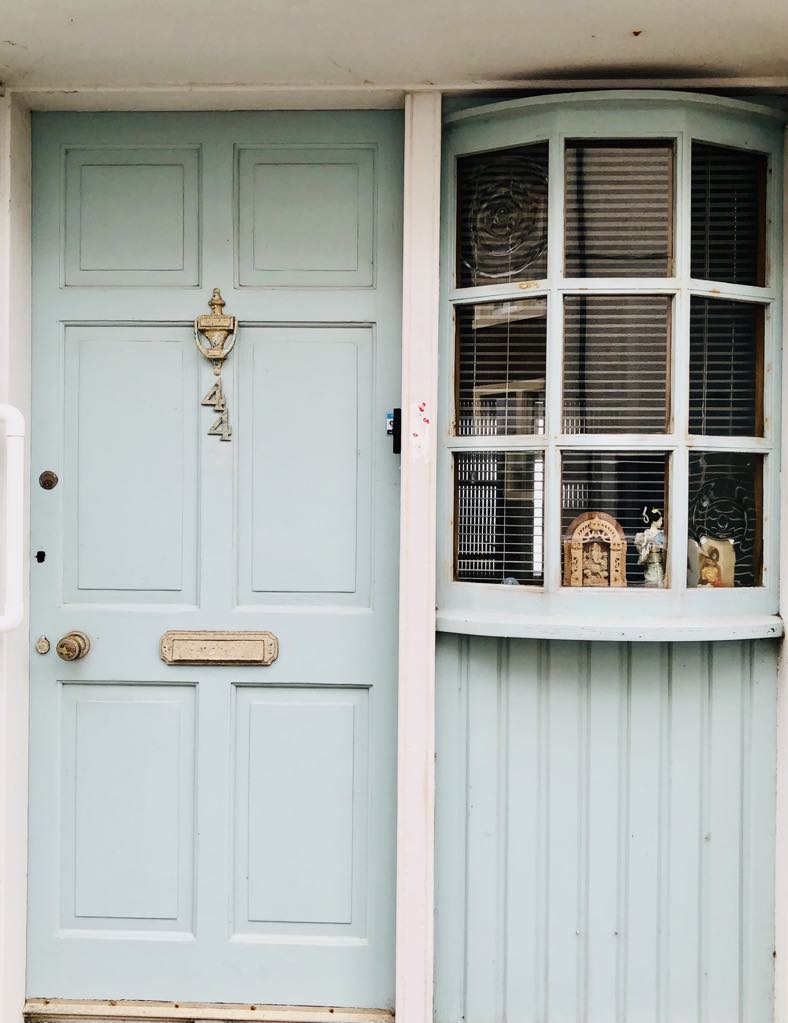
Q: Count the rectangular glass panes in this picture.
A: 9